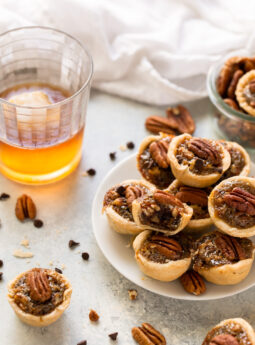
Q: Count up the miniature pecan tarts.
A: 12